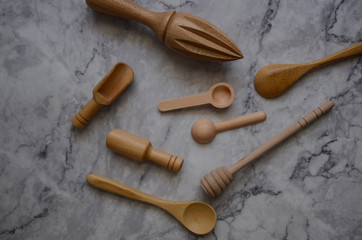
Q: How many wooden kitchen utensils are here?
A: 8